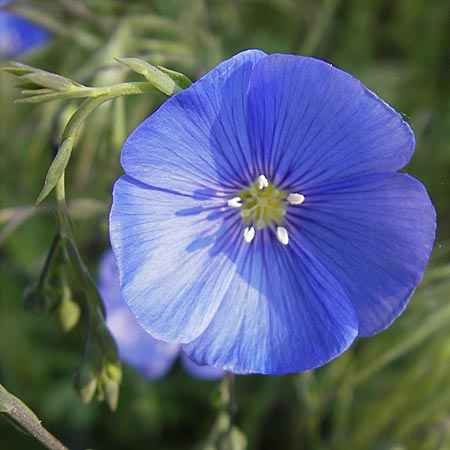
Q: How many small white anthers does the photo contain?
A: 5